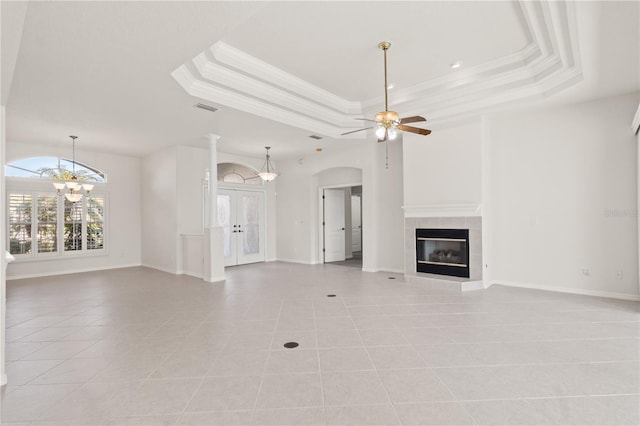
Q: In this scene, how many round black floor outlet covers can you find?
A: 3